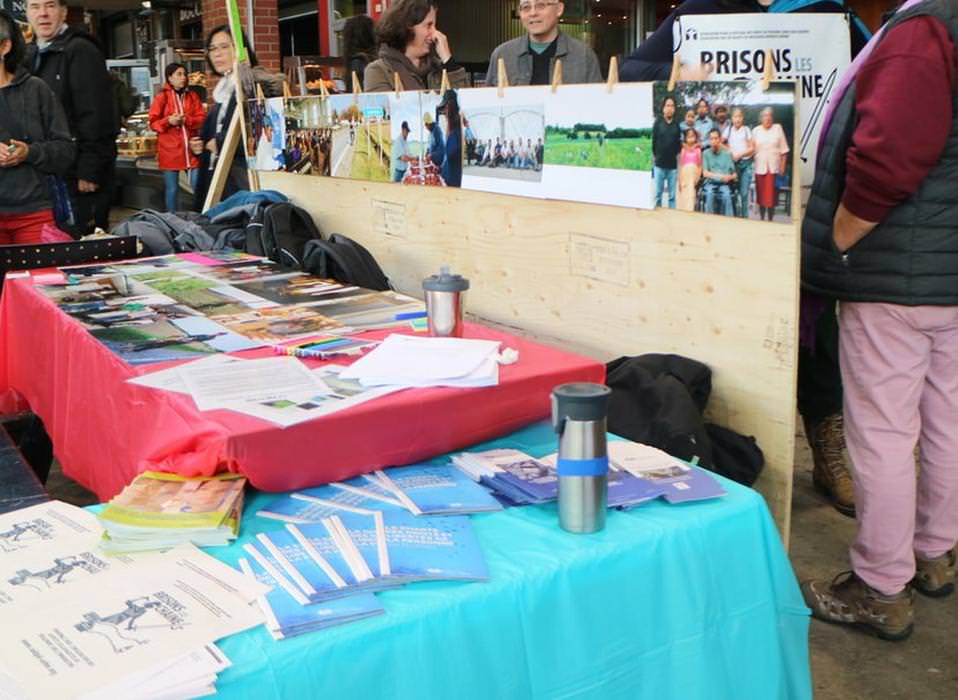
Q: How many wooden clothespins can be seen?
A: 11